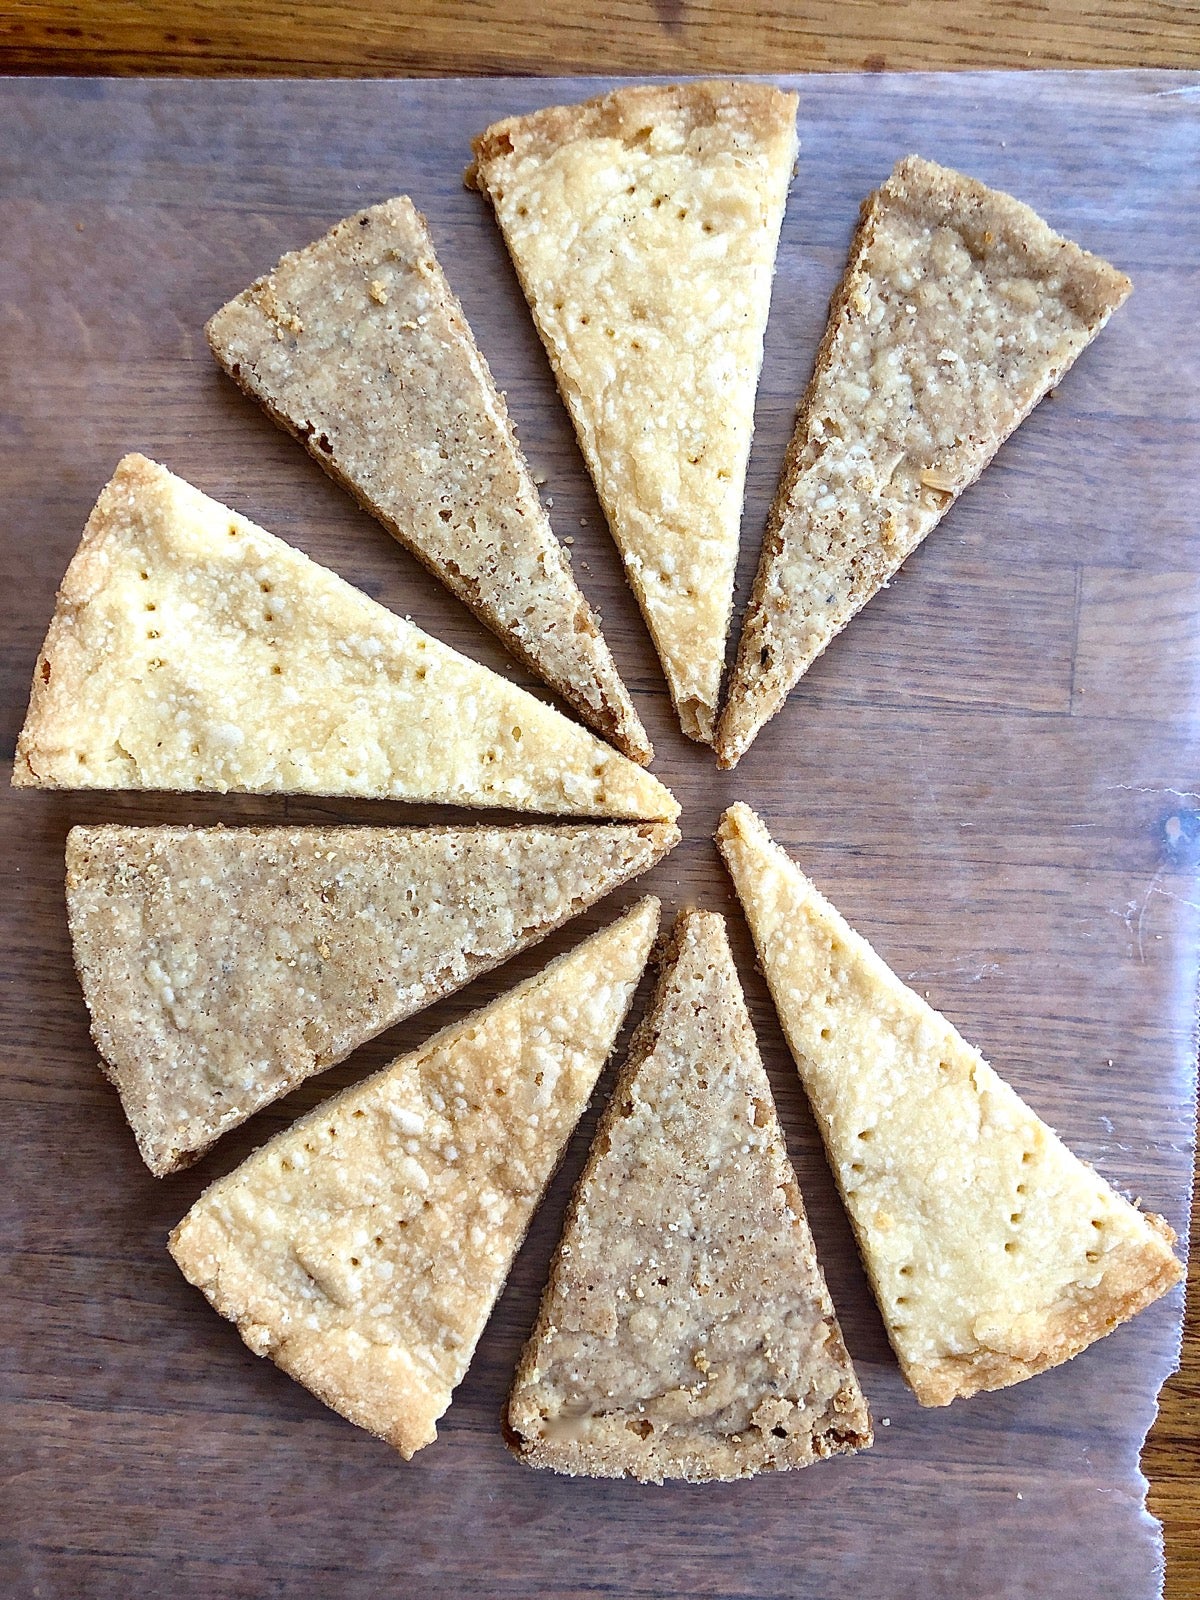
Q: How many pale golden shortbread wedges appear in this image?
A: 4